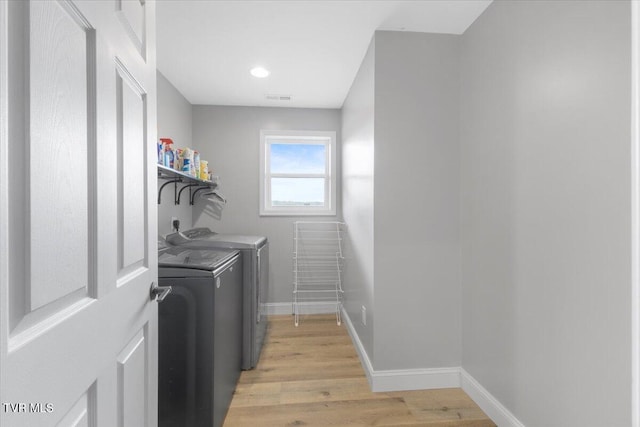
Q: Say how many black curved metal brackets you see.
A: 3